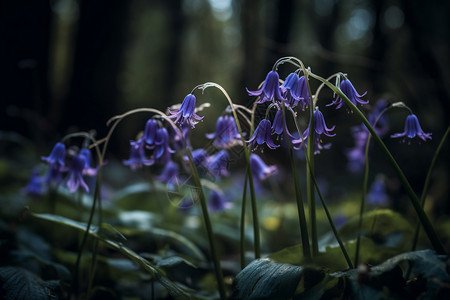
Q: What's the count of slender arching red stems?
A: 0